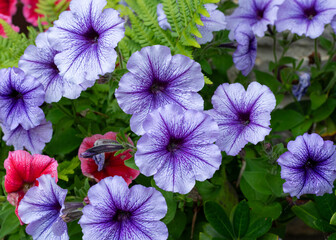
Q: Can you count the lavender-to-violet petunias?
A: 14